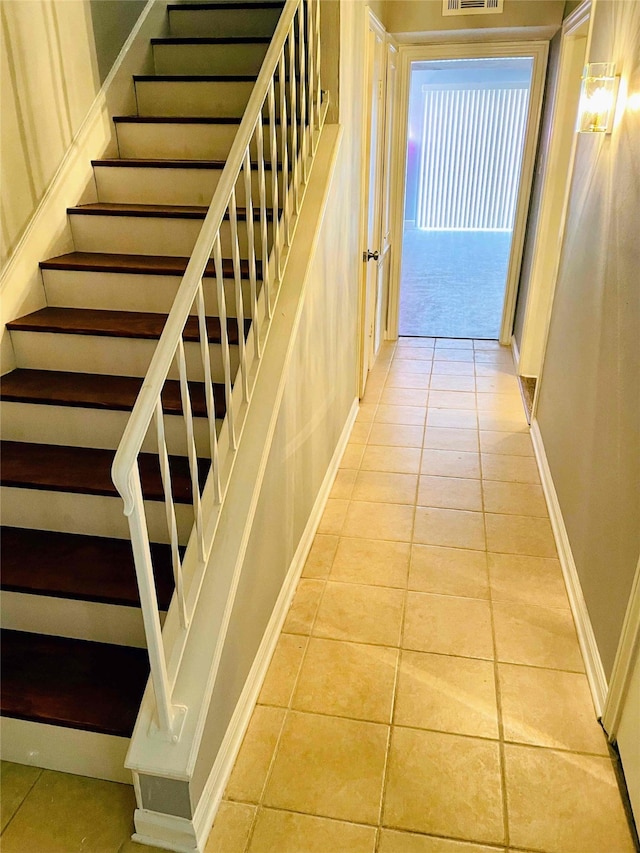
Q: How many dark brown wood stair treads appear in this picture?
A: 12